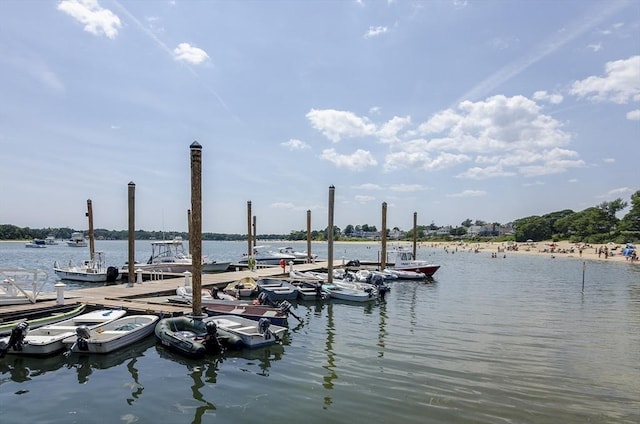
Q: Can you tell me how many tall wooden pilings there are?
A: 10